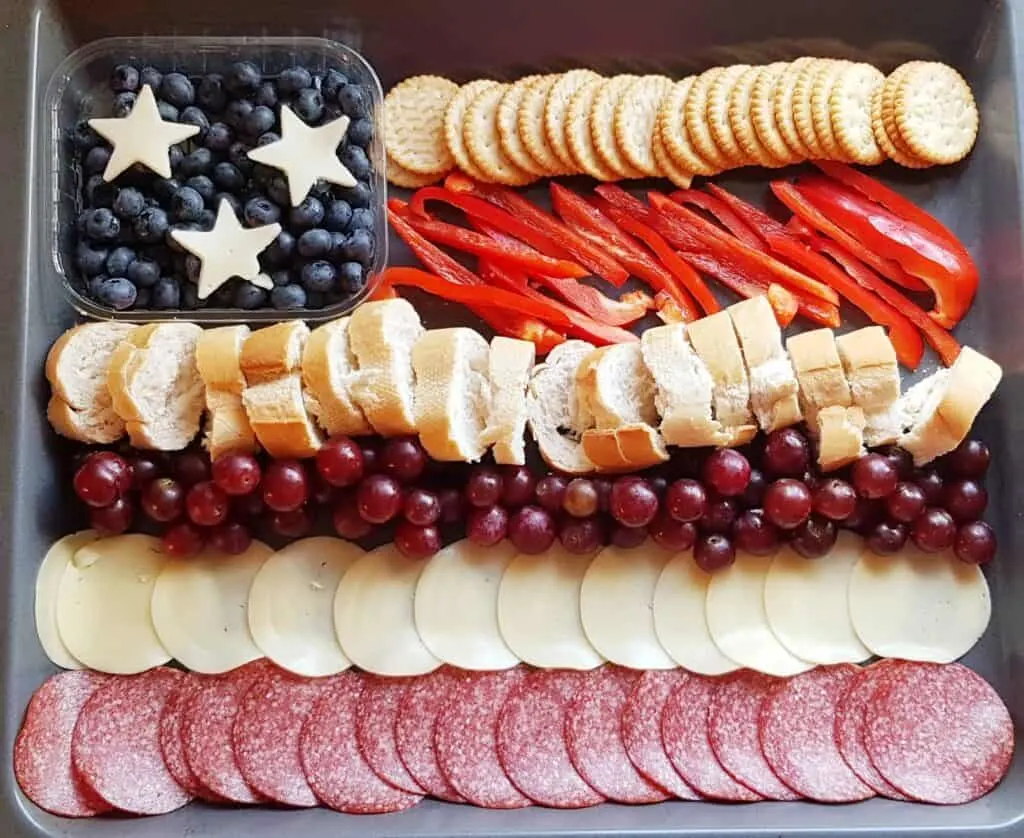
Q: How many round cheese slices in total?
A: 12